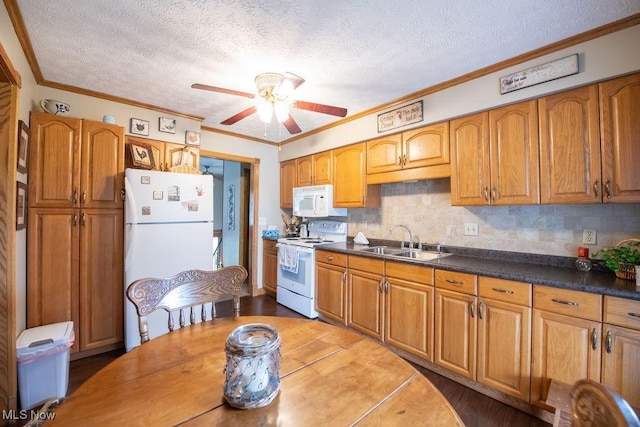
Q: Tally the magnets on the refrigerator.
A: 6